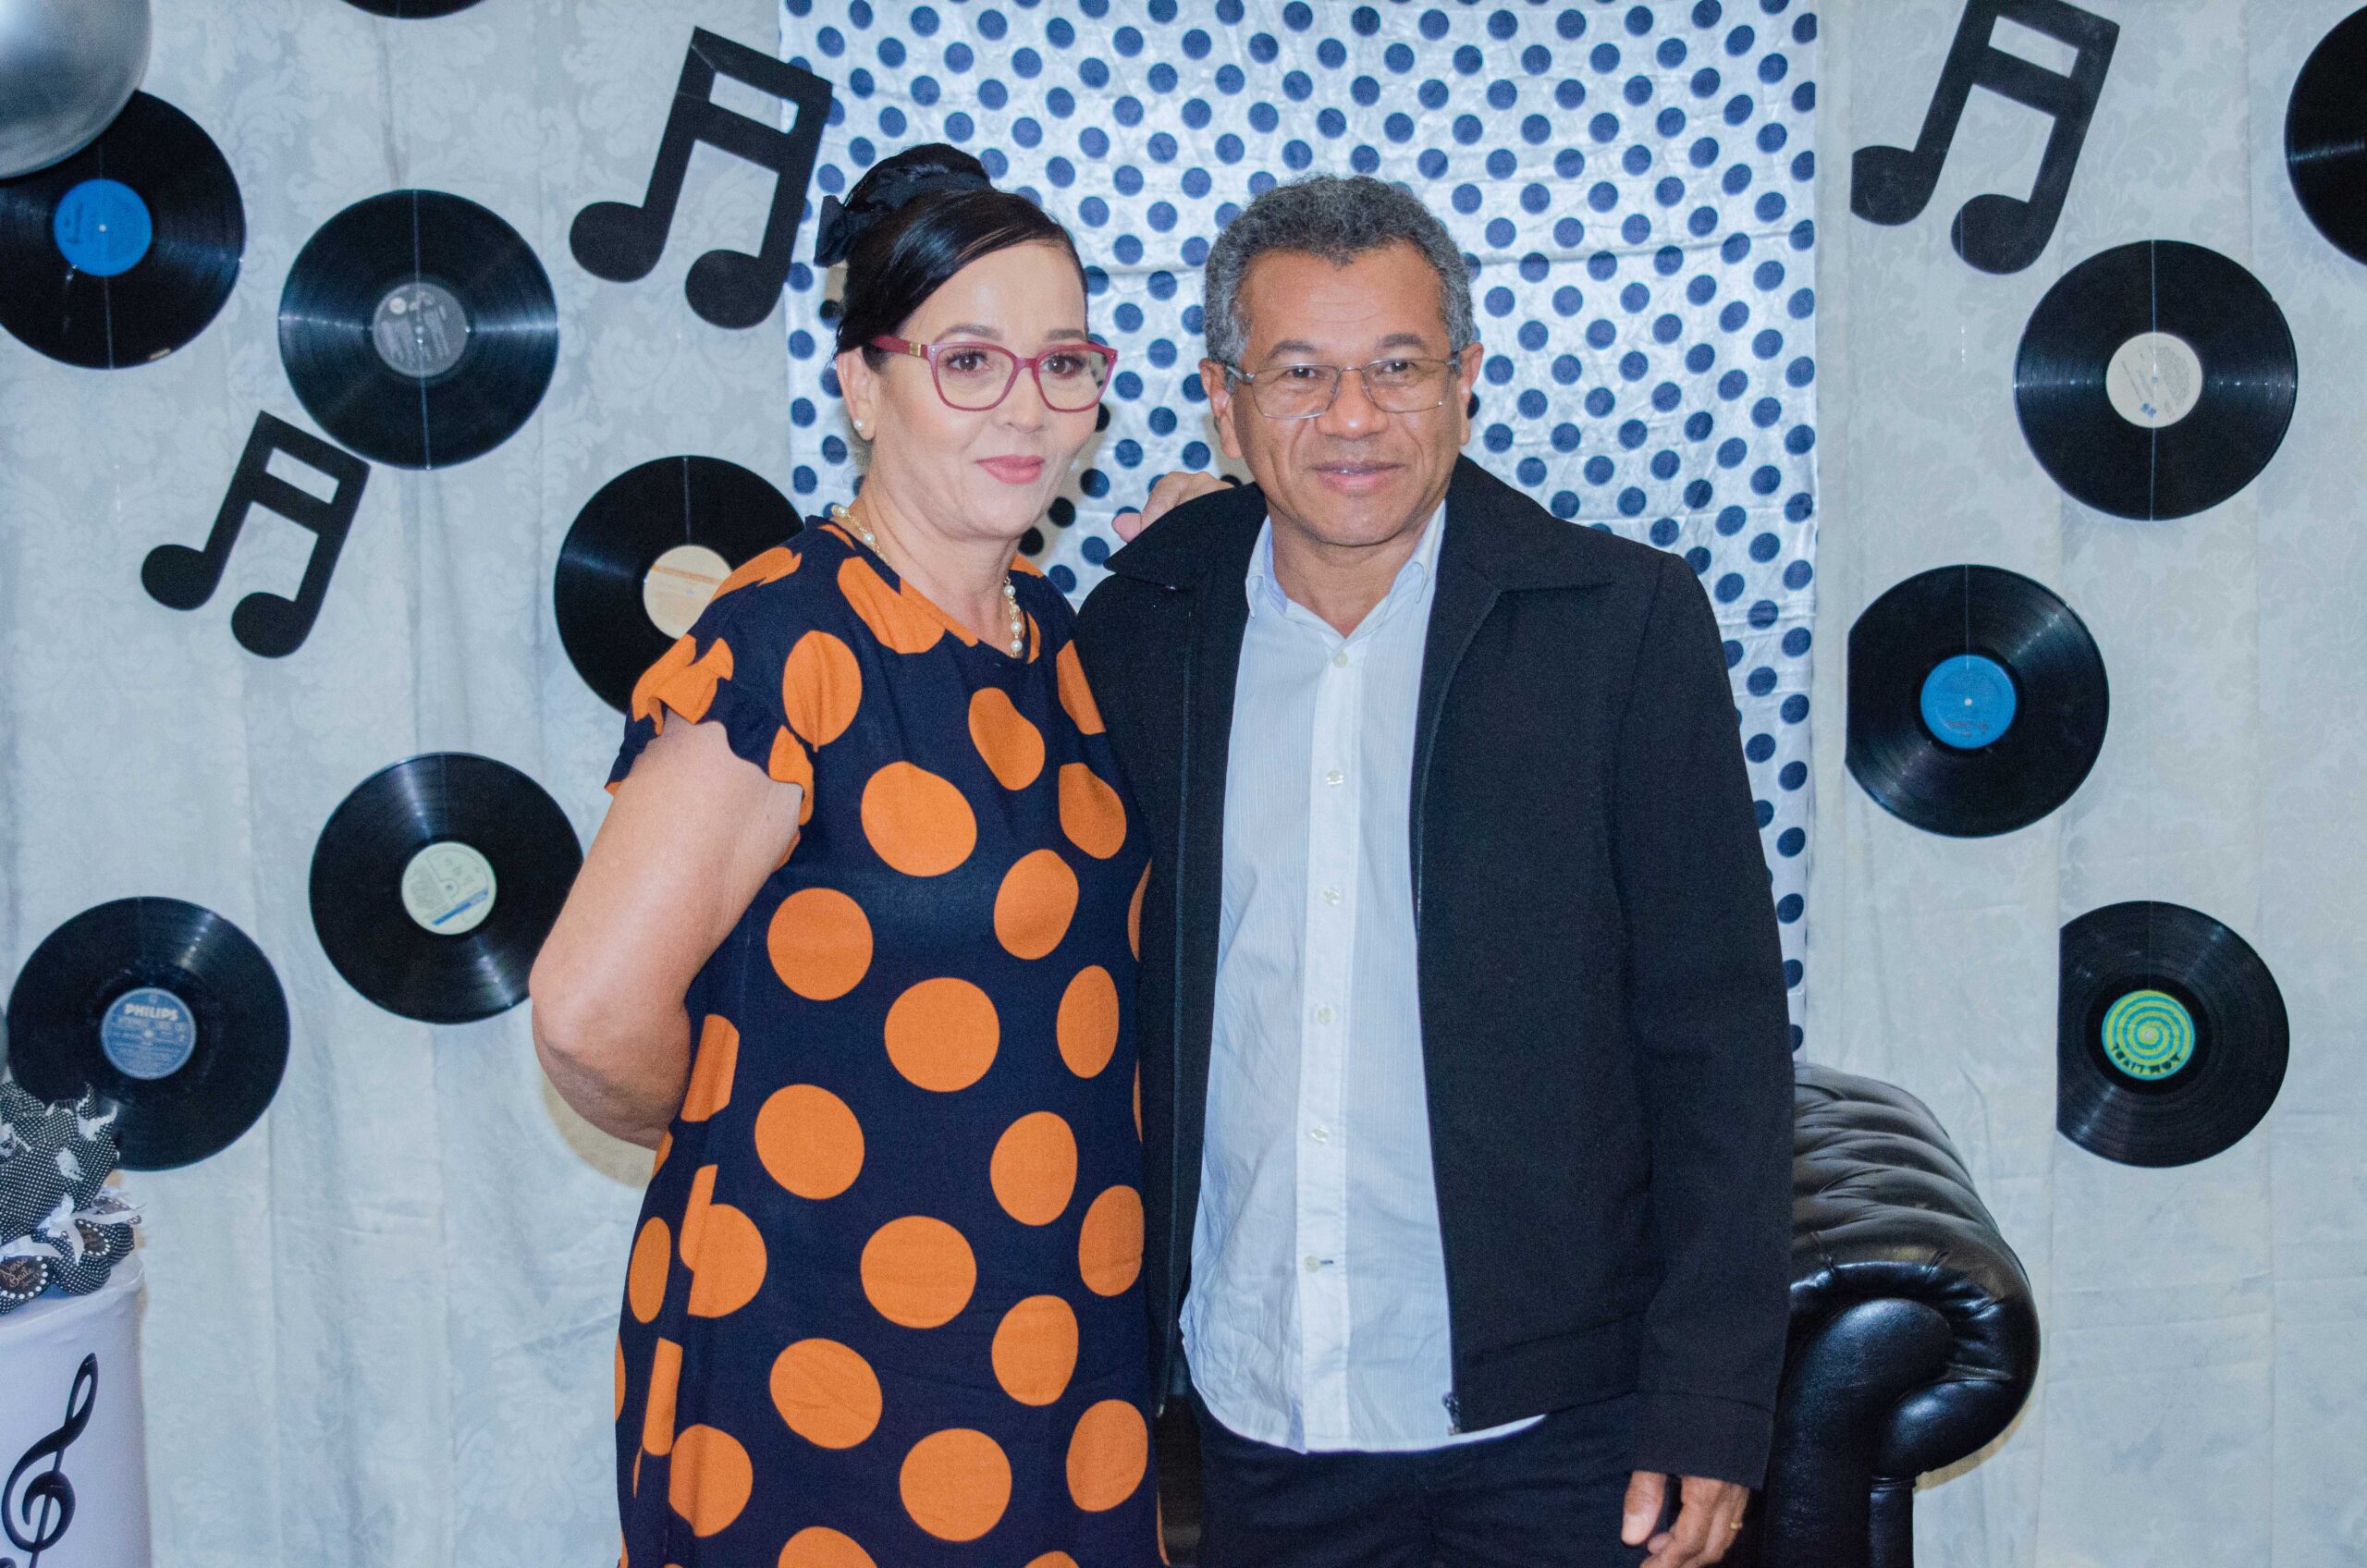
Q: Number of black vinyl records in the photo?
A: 10